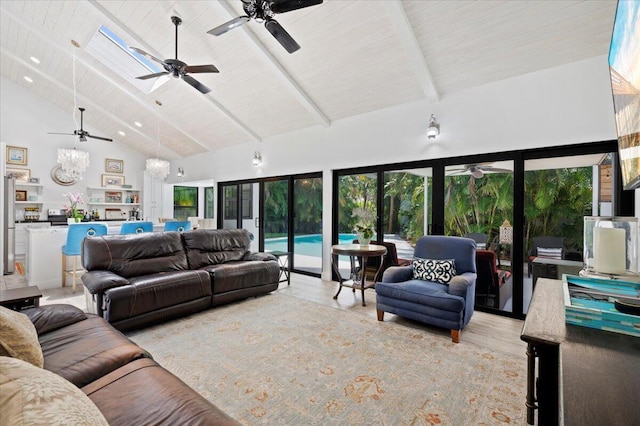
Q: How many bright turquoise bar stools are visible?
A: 3